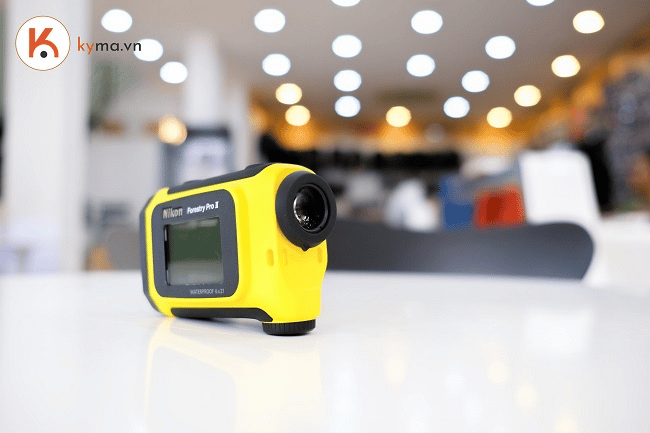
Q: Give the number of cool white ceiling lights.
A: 15